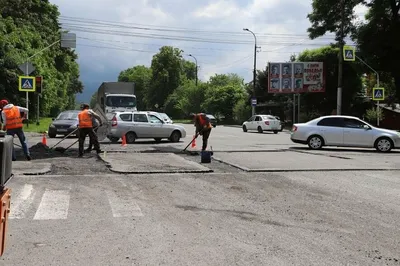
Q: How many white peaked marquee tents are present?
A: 0